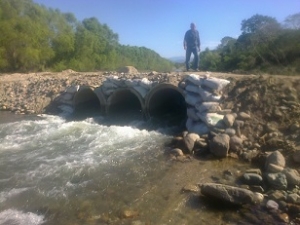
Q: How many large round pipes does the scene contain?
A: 3